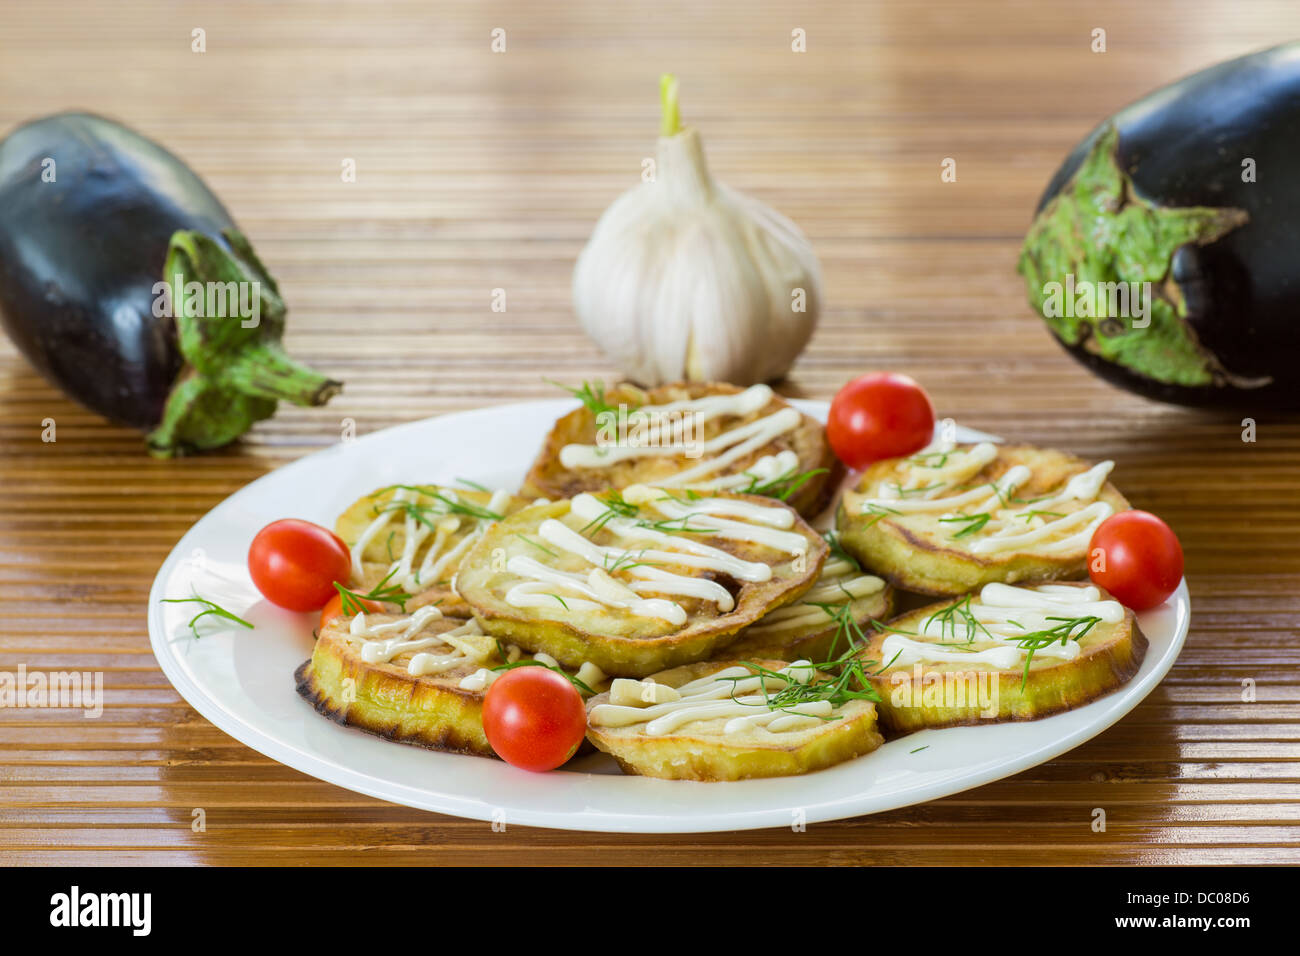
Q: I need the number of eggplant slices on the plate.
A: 8